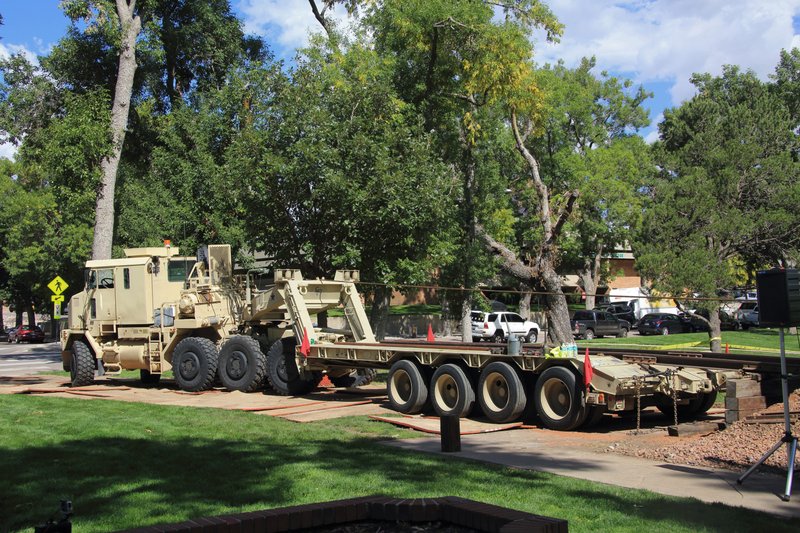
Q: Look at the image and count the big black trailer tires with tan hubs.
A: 4